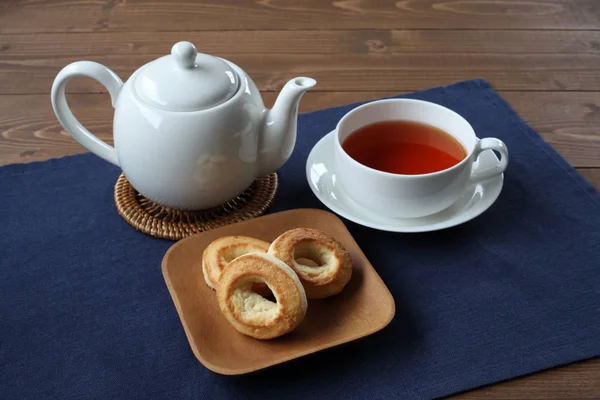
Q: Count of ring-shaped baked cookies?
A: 3